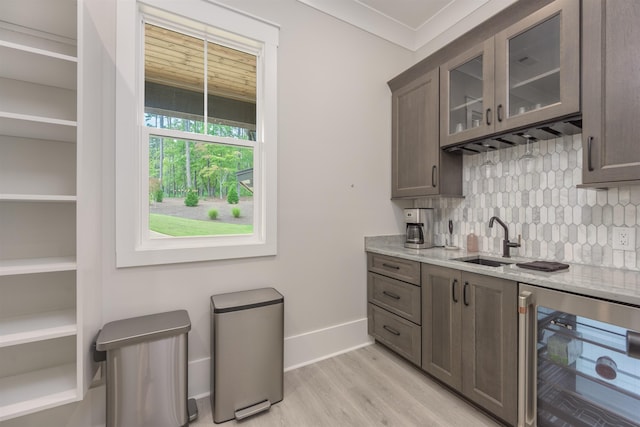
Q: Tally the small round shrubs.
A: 2